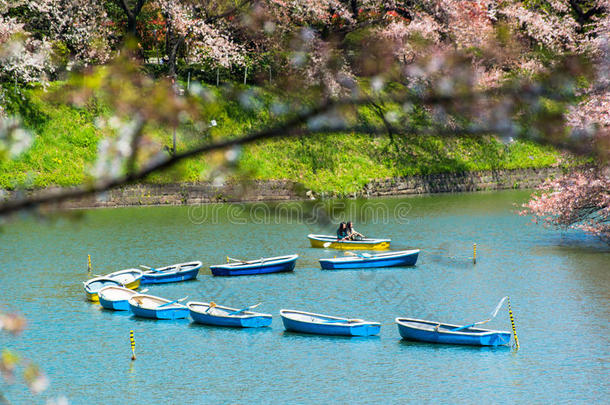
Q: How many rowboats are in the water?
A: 11